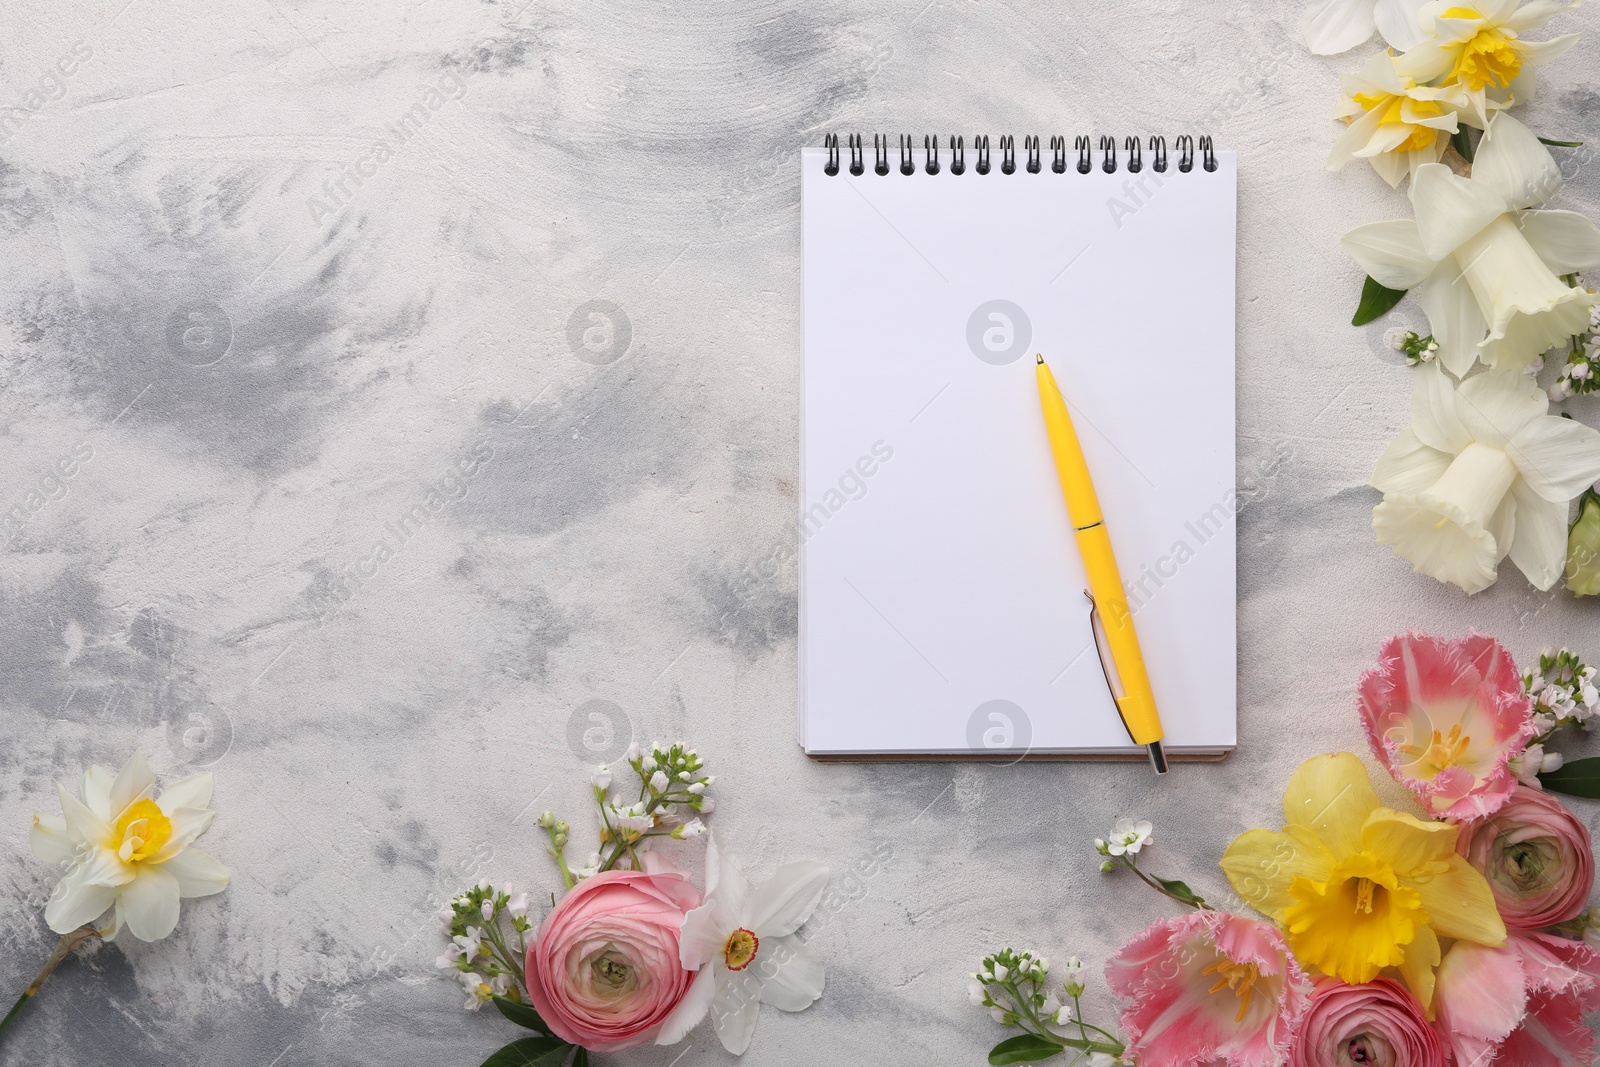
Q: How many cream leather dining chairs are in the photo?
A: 0